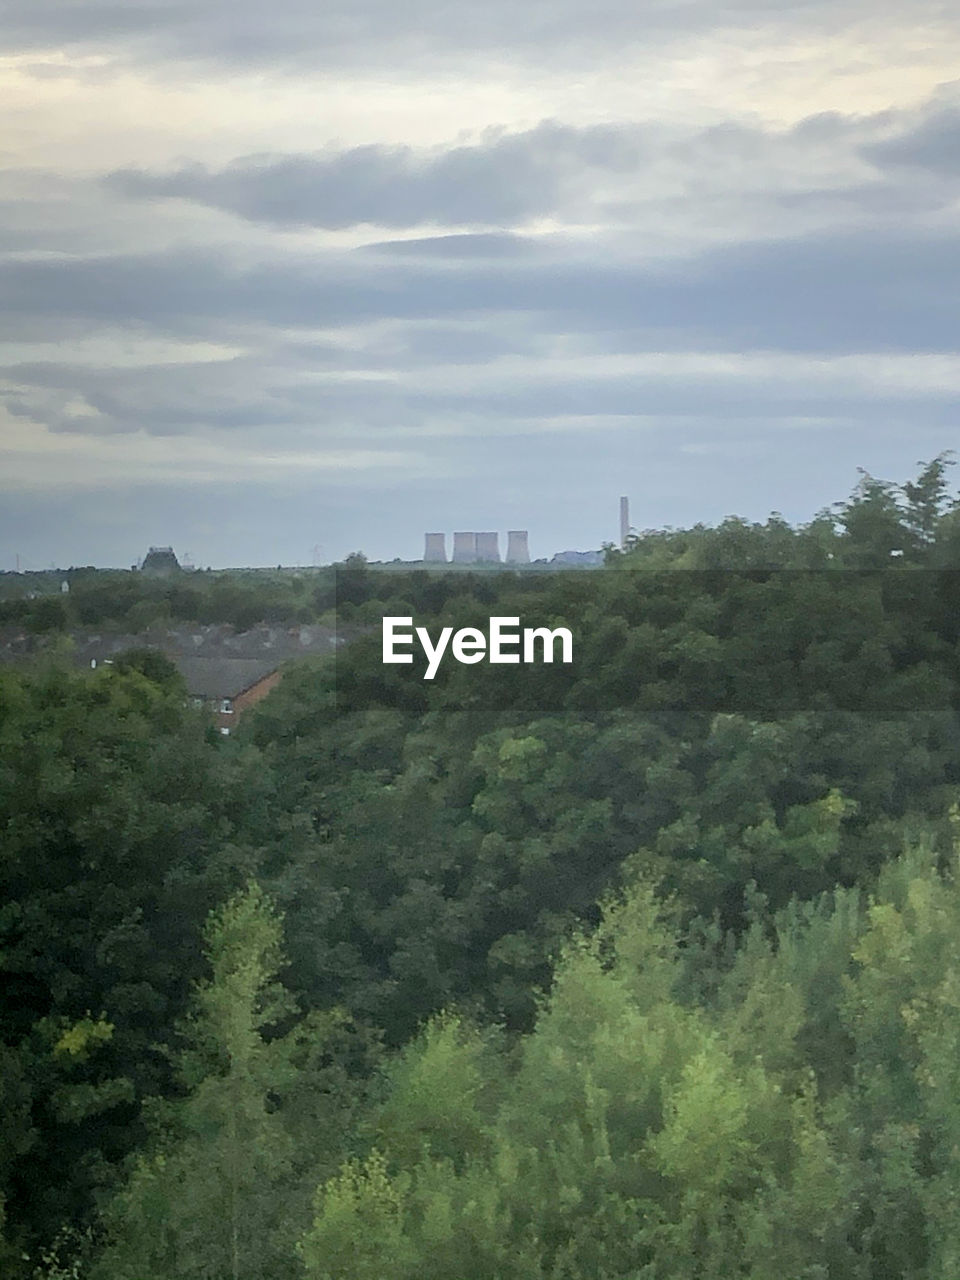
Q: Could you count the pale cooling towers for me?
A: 4